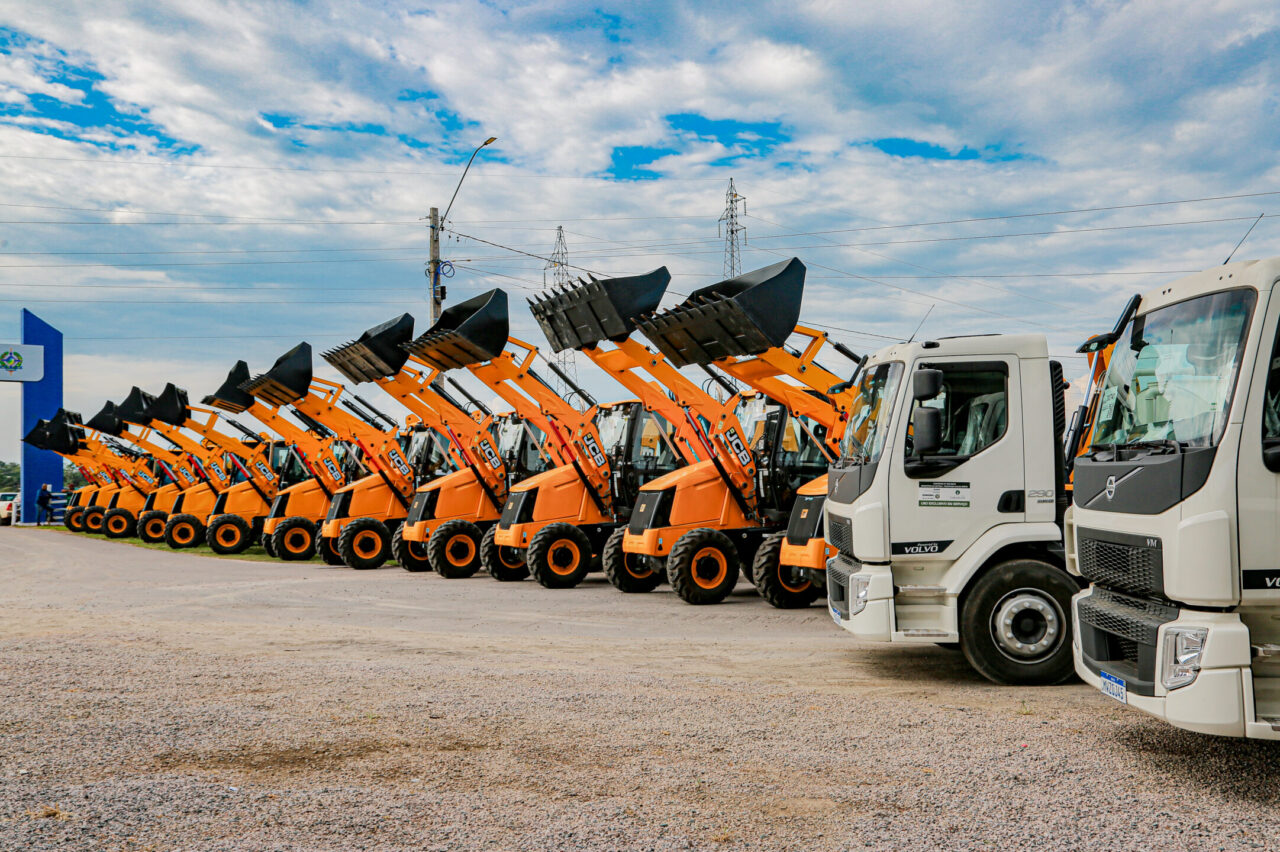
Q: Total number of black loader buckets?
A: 11